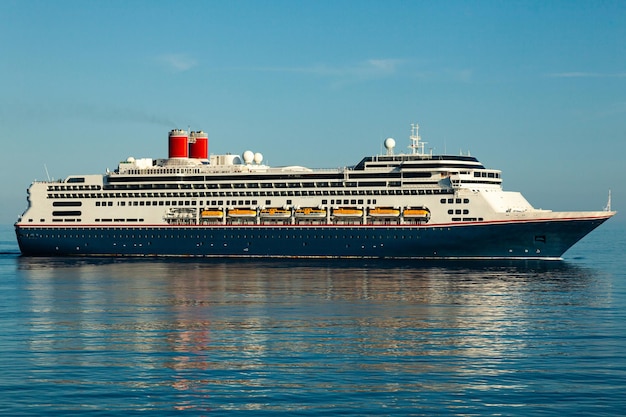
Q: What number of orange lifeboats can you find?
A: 7